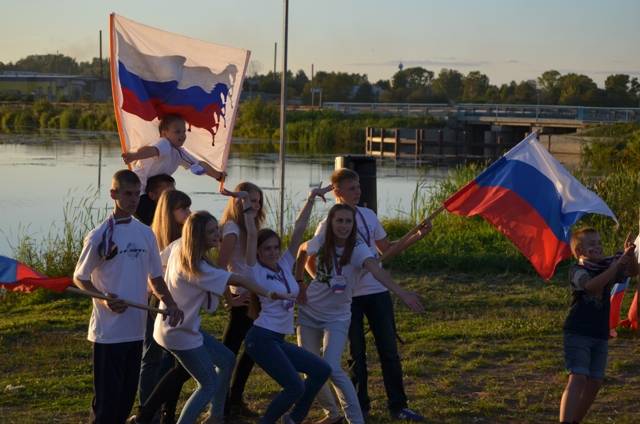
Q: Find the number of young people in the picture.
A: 10